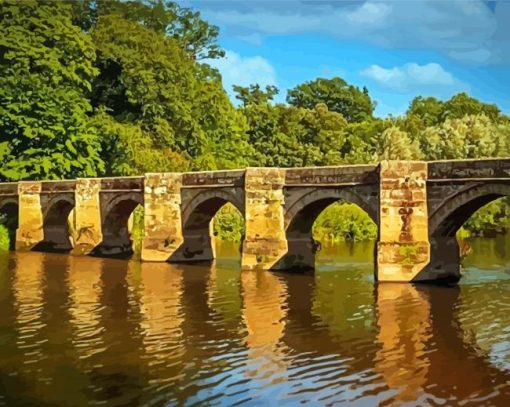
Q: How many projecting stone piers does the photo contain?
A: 5